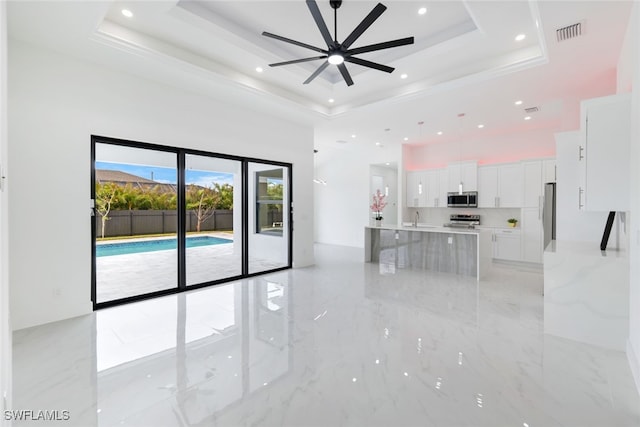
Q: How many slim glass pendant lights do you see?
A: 3